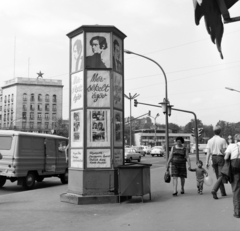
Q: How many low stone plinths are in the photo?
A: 1